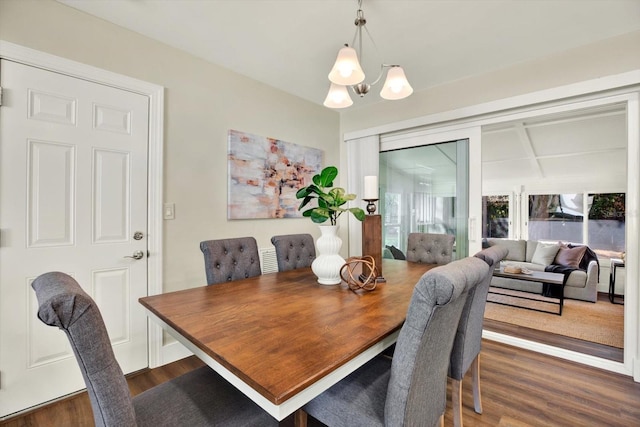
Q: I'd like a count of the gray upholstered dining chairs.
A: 6